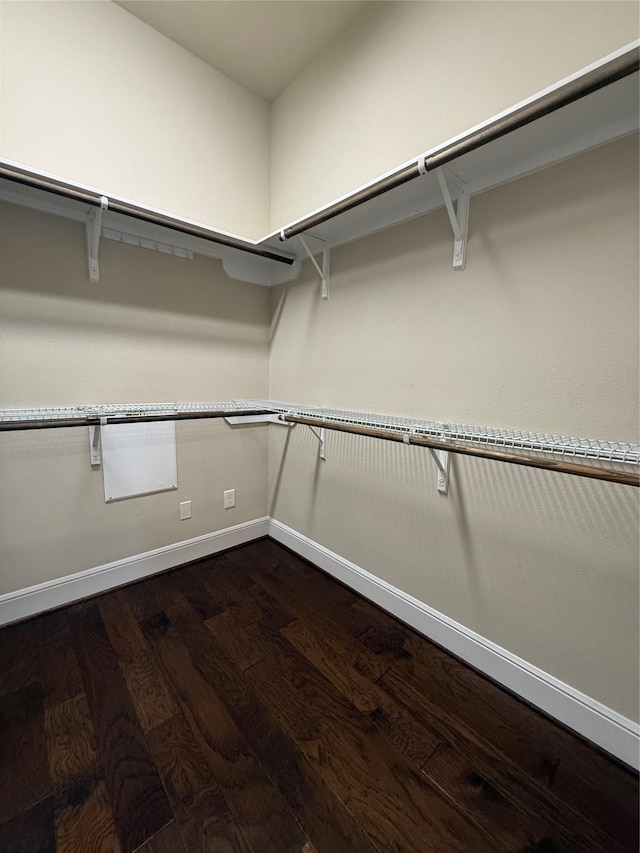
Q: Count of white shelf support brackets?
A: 6